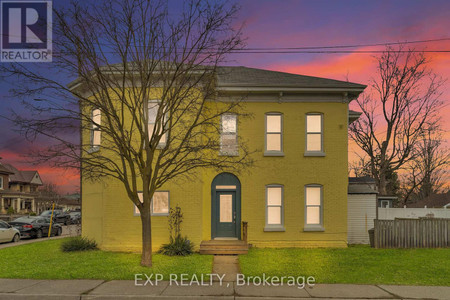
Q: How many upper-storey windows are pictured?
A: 5